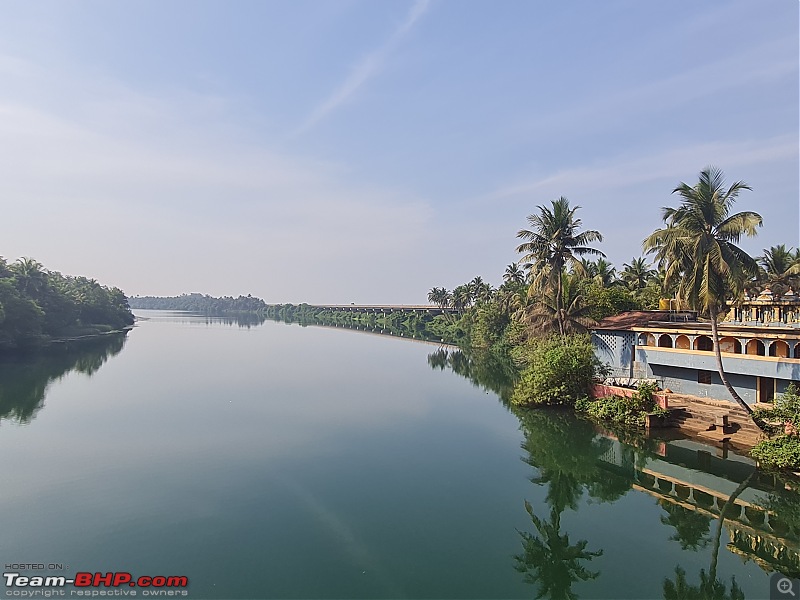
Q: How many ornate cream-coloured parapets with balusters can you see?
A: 1